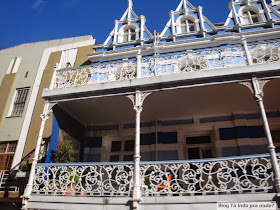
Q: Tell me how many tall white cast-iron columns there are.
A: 3